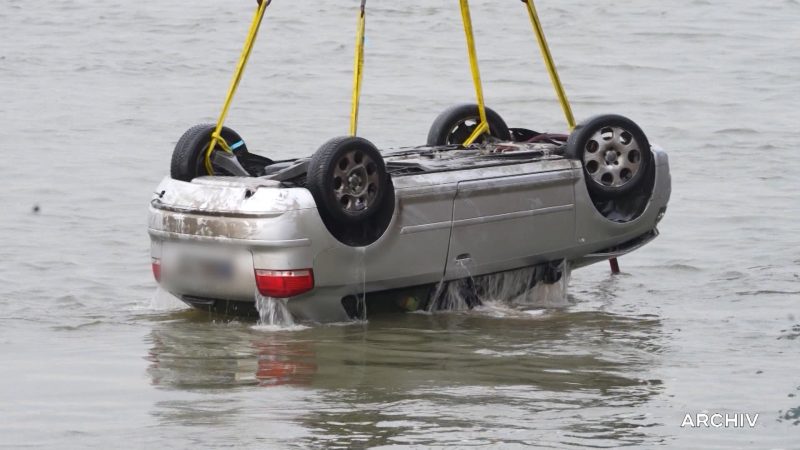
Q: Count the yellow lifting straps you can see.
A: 4